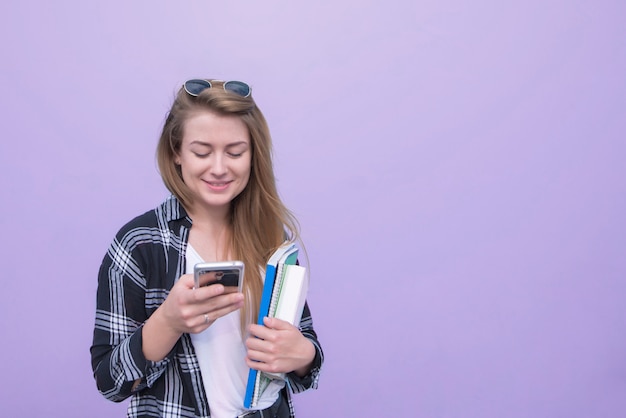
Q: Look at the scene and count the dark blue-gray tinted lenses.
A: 2